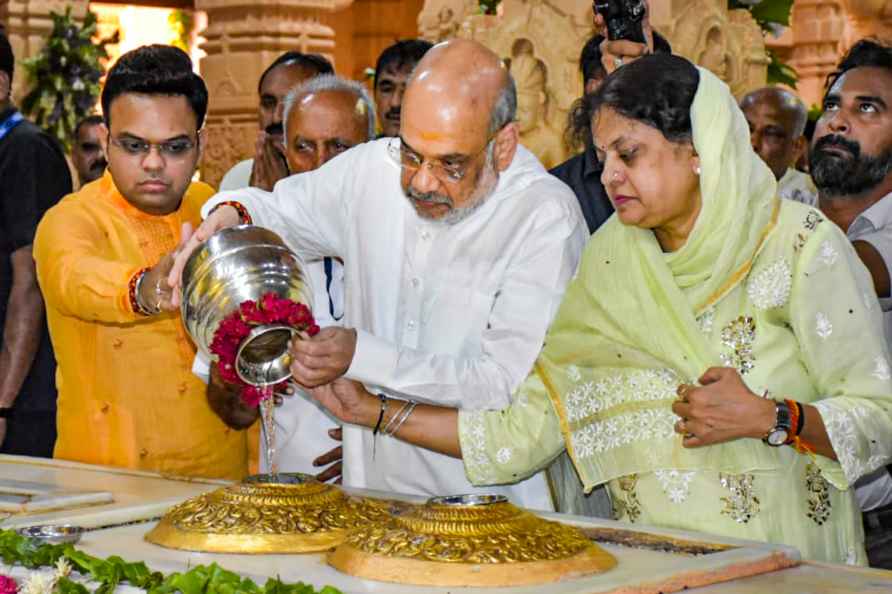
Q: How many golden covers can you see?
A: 2